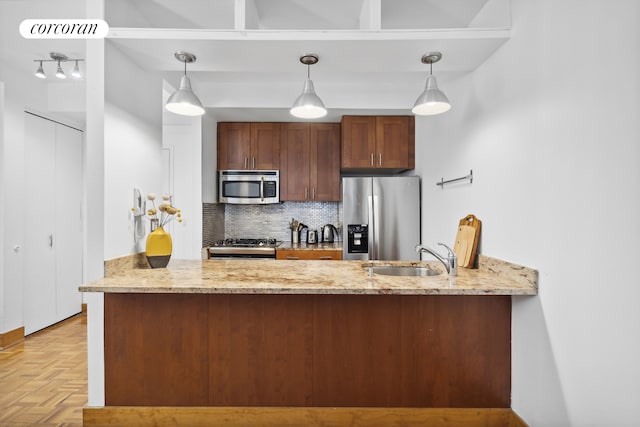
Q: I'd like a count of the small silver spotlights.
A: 3